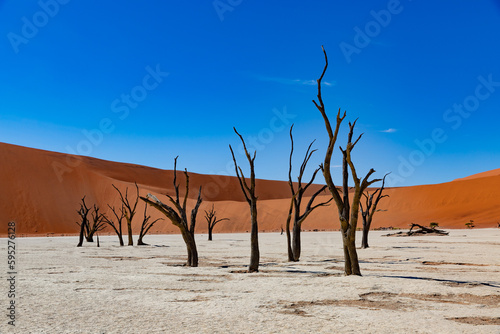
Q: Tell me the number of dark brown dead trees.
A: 11